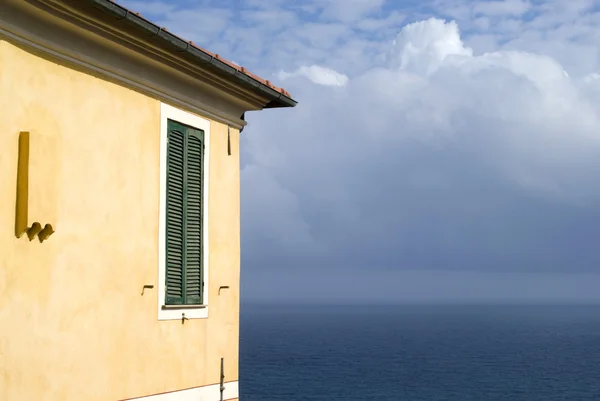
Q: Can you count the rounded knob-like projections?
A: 2